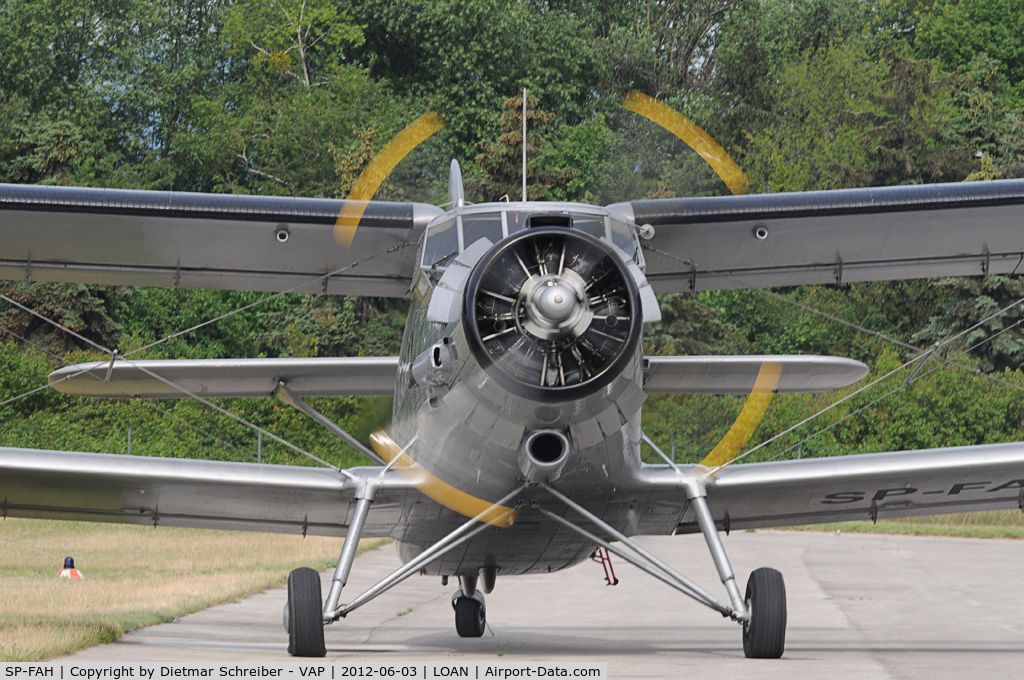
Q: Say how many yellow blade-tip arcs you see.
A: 4